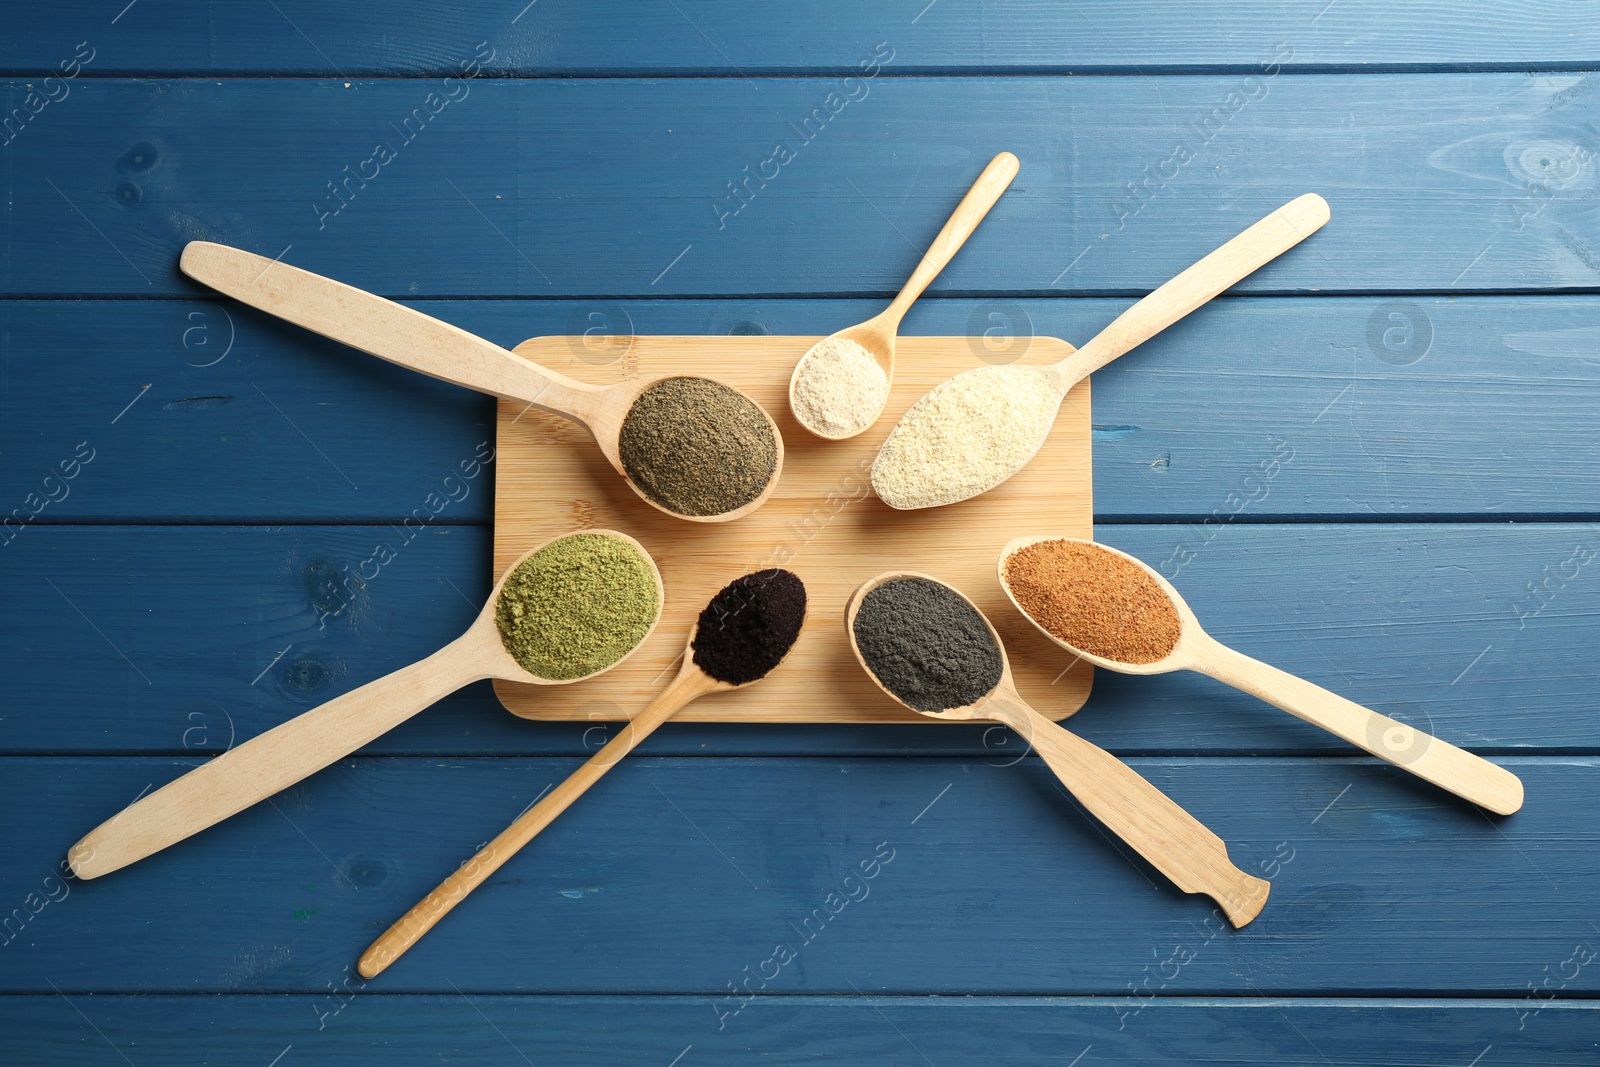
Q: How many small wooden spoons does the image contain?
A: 1